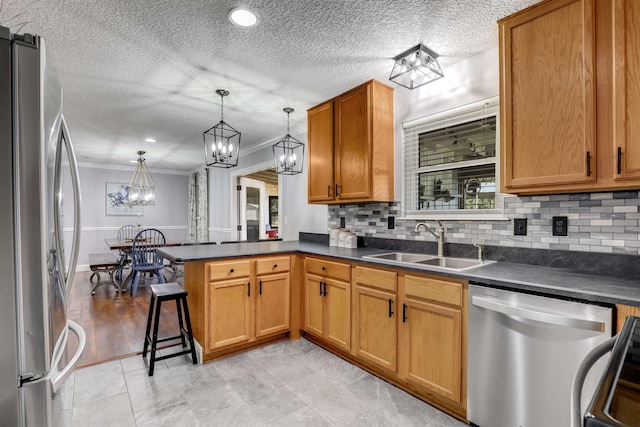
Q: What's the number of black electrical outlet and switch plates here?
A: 4